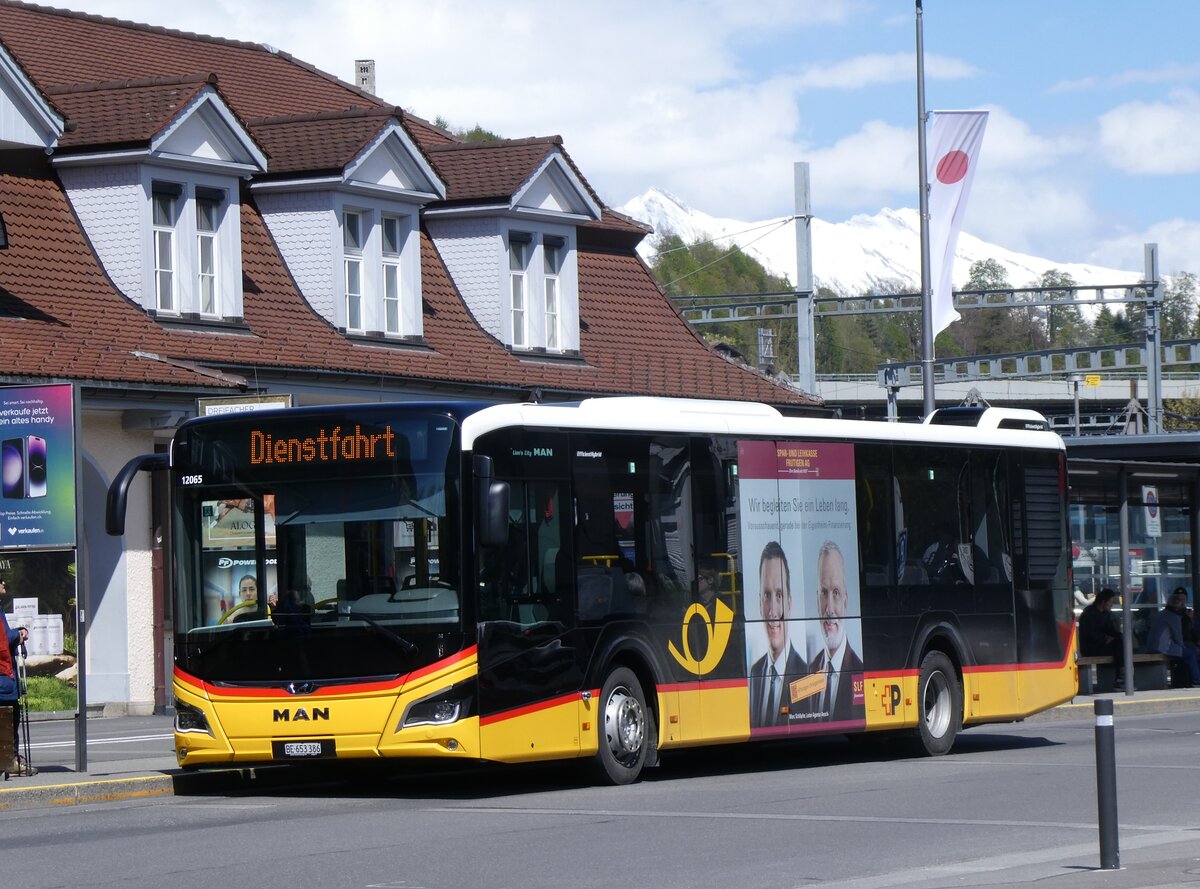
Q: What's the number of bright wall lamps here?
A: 0